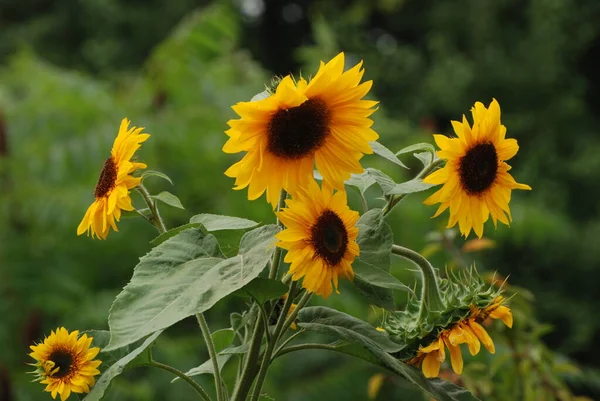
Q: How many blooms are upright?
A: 5